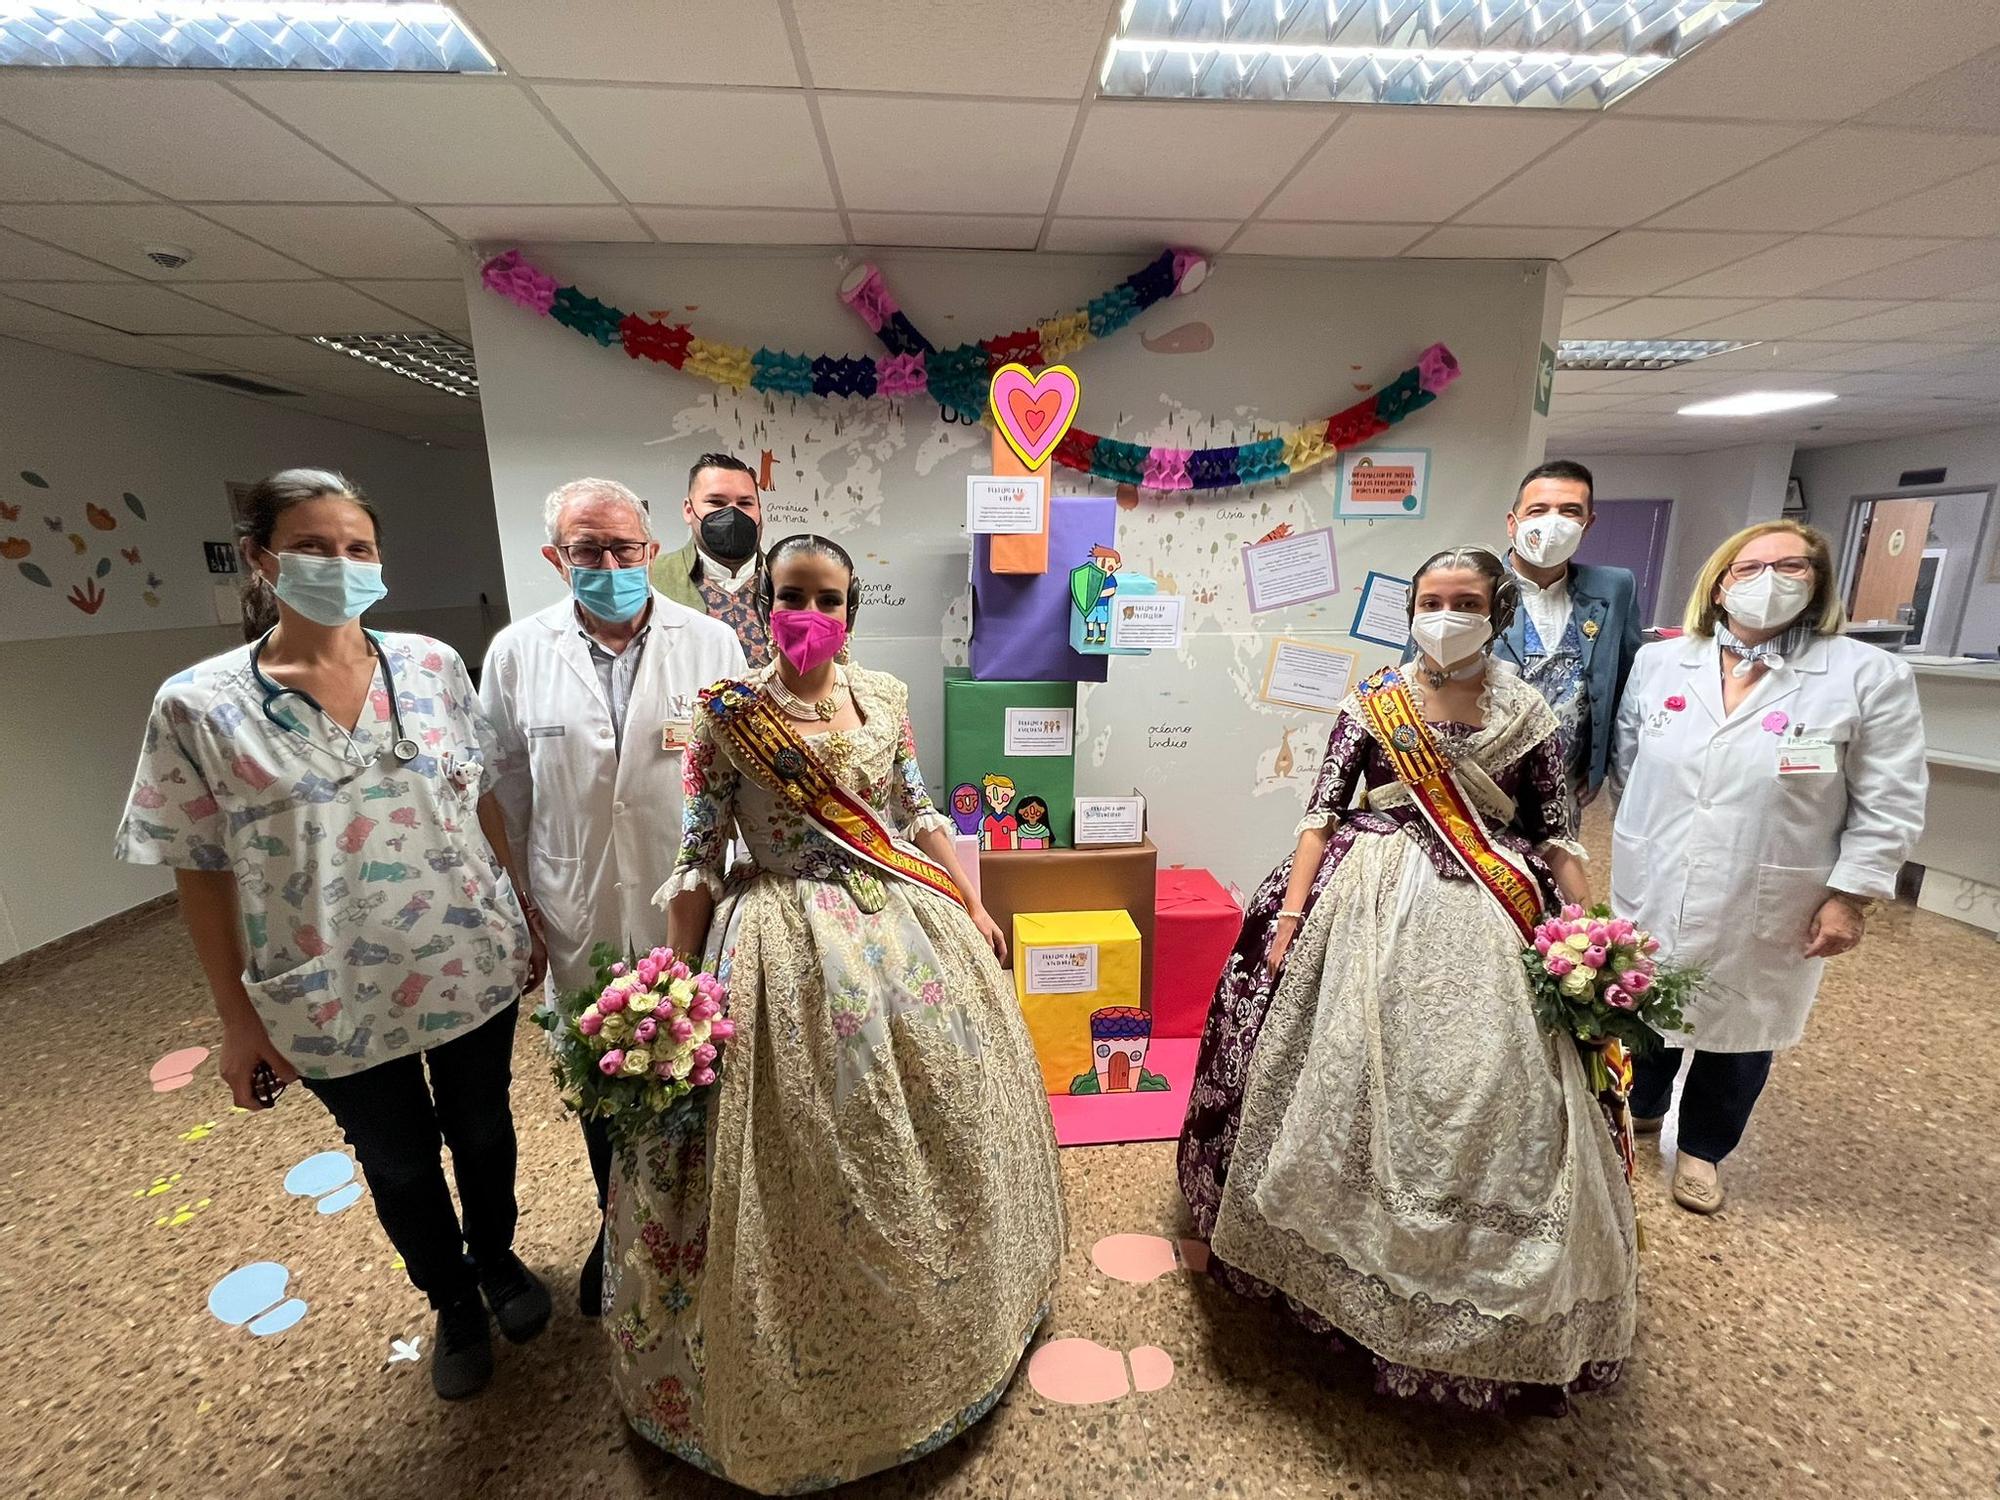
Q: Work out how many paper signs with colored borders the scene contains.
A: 4